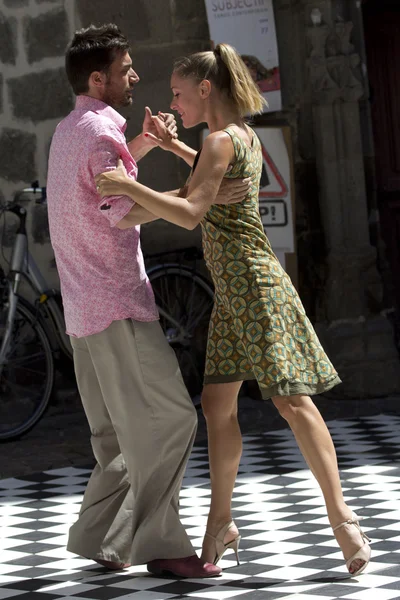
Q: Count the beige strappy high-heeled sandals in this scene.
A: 2